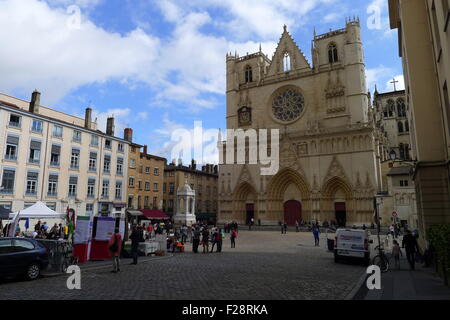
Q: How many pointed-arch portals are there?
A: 3